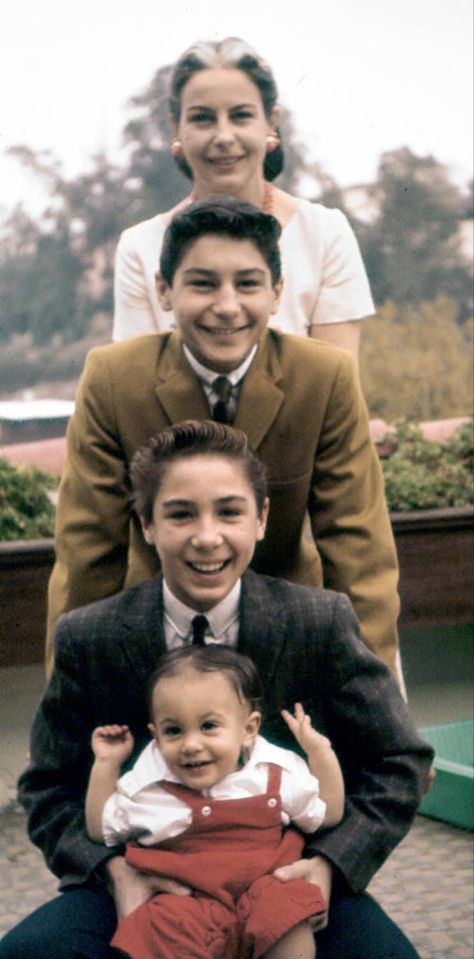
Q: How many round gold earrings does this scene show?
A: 2